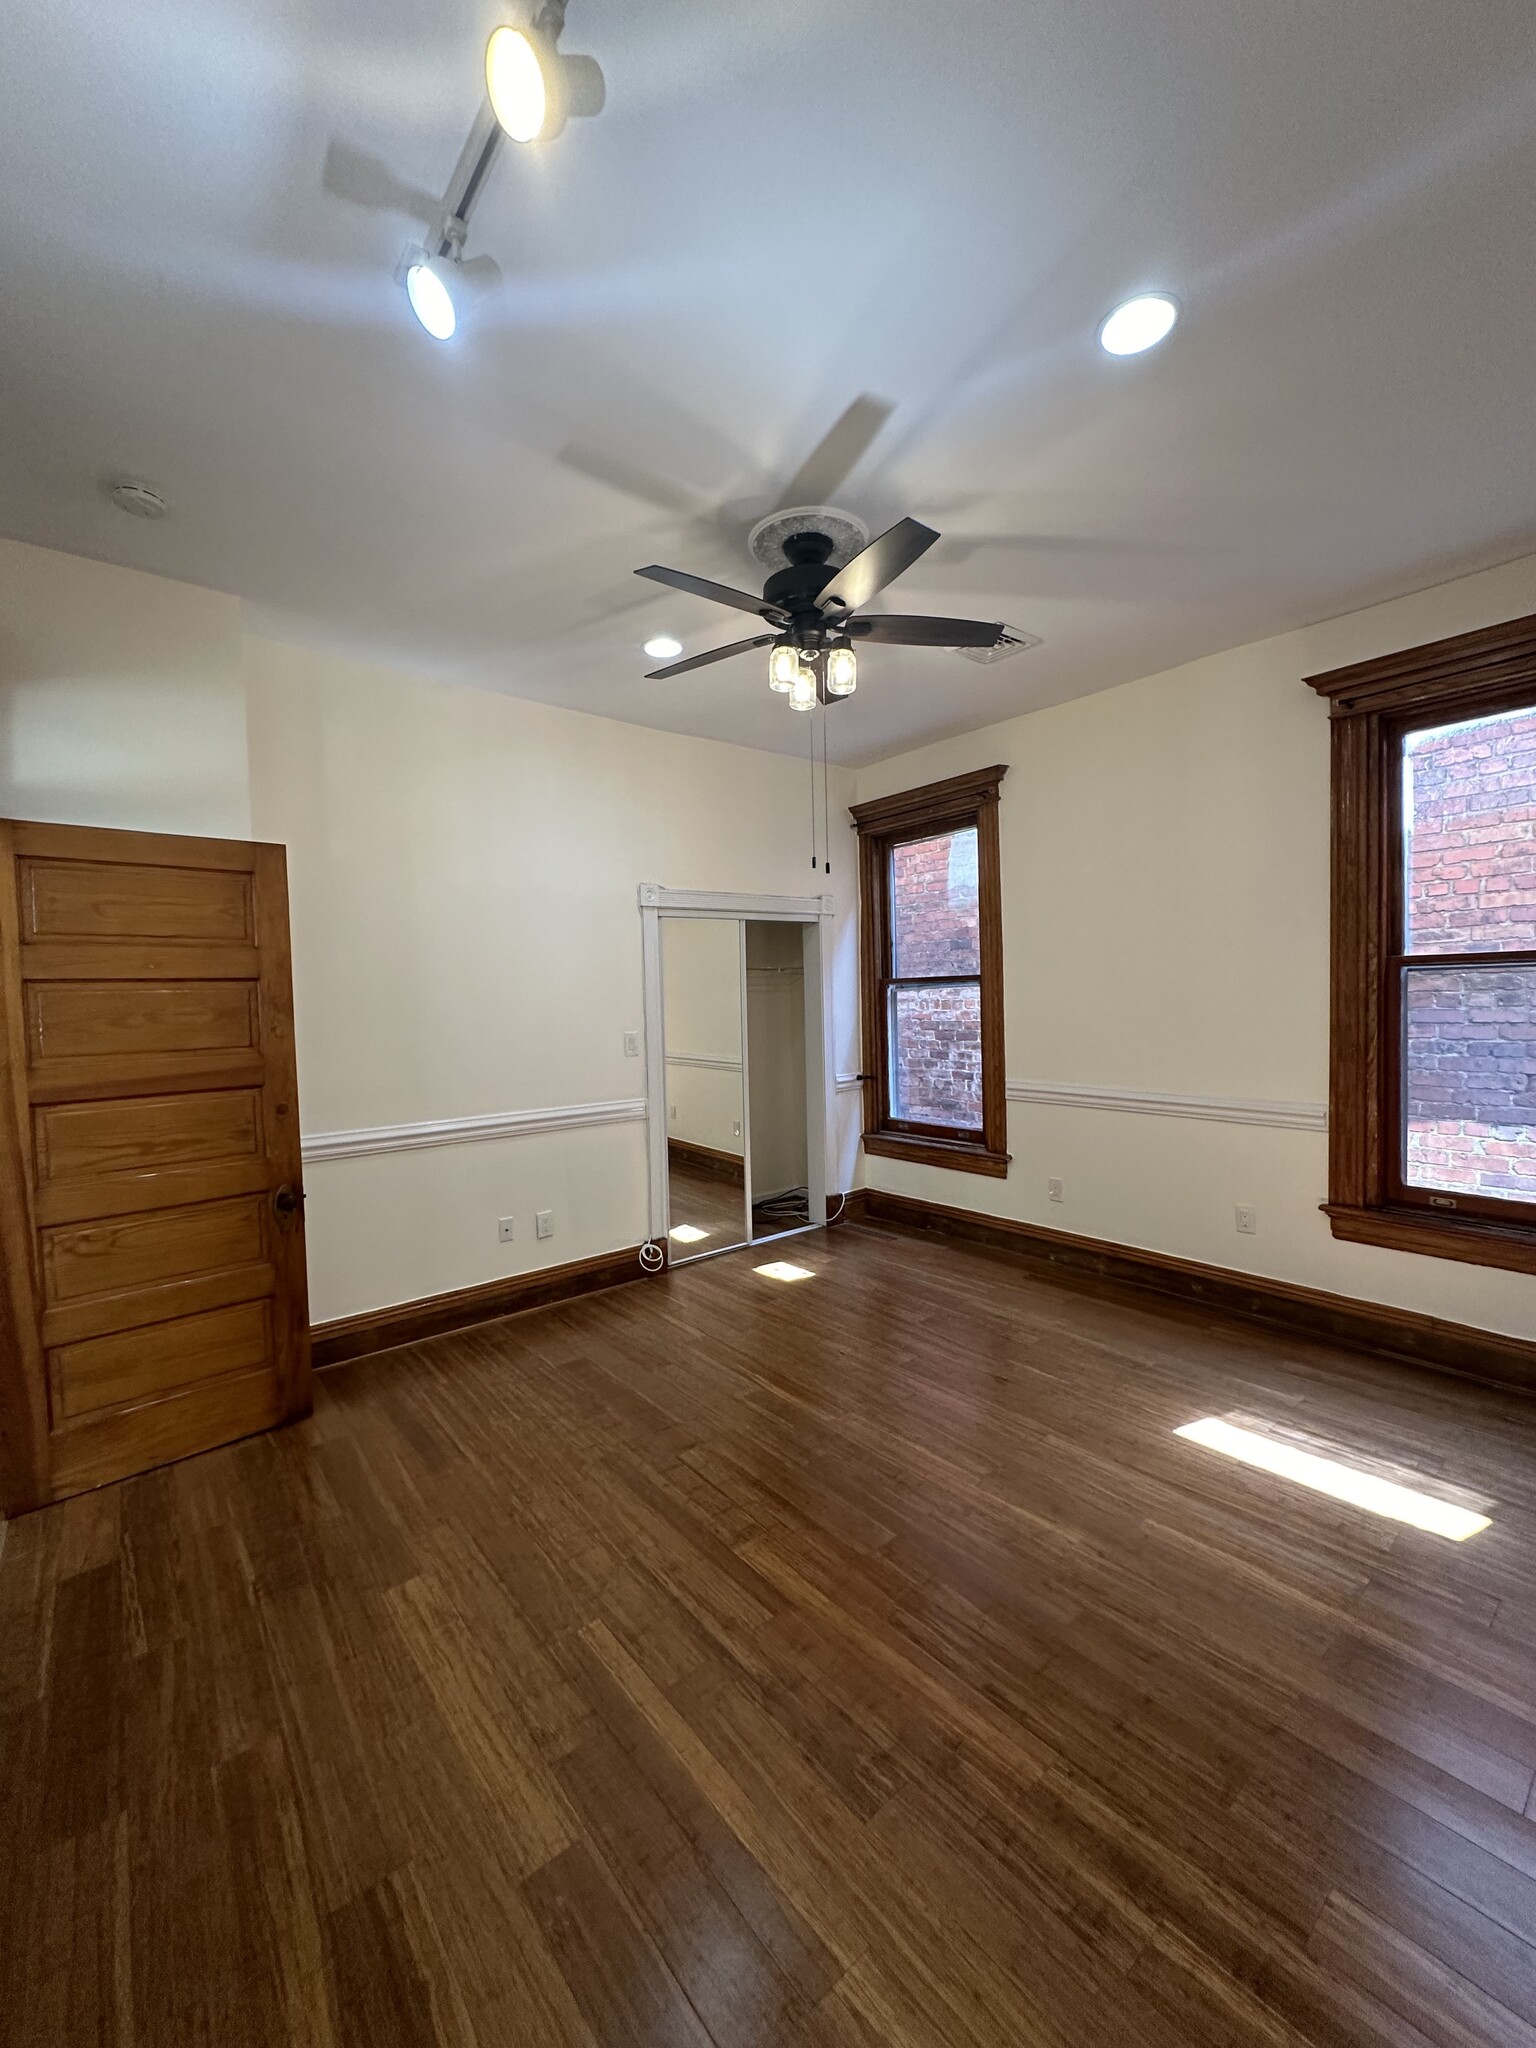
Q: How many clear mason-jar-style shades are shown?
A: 3